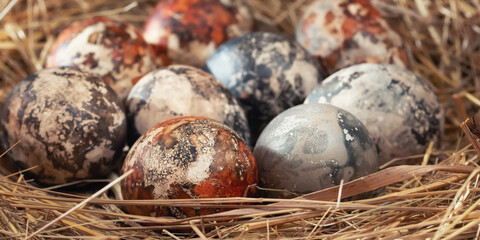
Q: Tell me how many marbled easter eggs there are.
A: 9